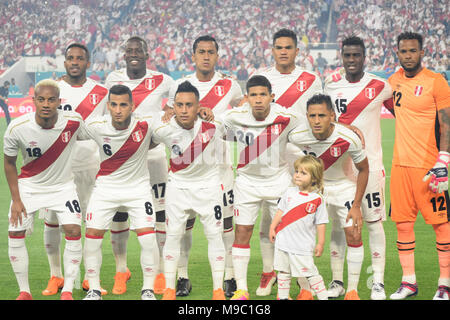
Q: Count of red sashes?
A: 11